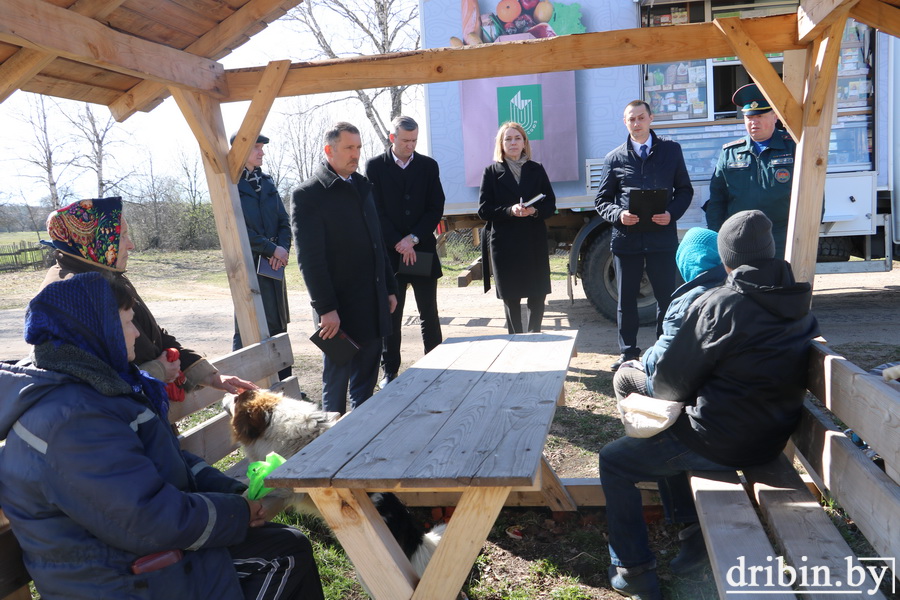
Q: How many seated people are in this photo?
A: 4